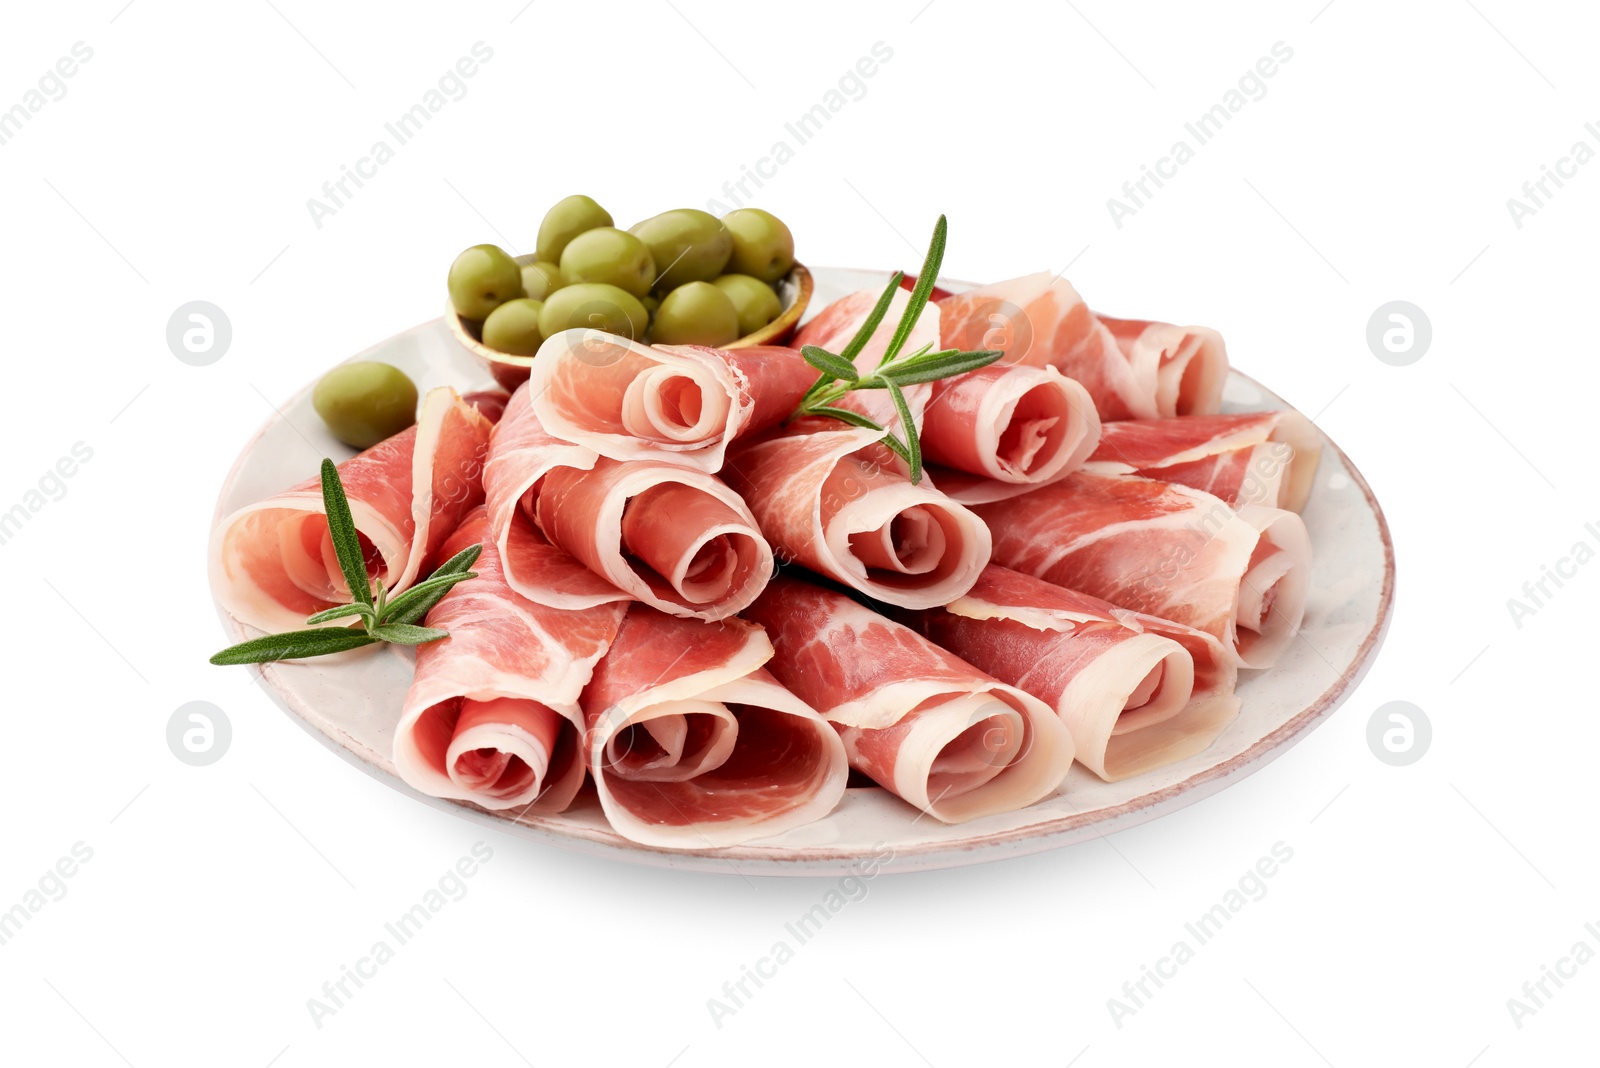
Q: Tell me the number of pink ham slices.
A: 12